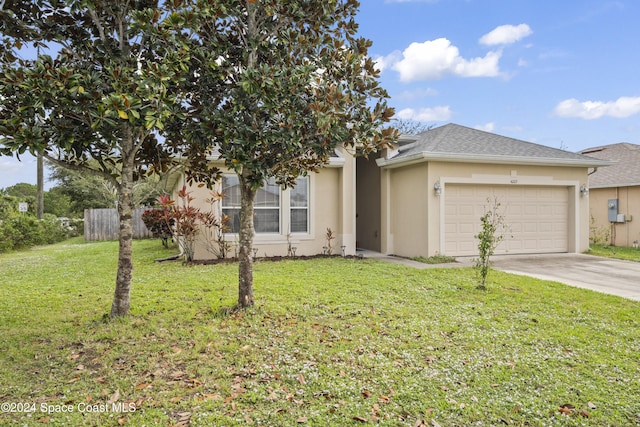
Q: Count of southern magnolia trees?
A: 2